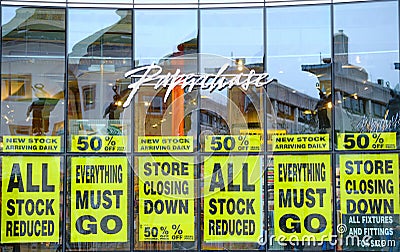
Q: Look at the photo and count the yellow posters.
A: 12